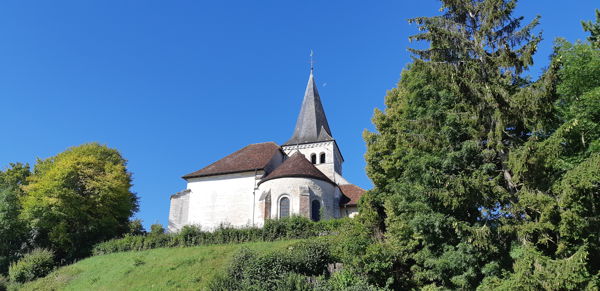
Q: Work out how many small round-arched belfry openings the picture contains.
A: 2